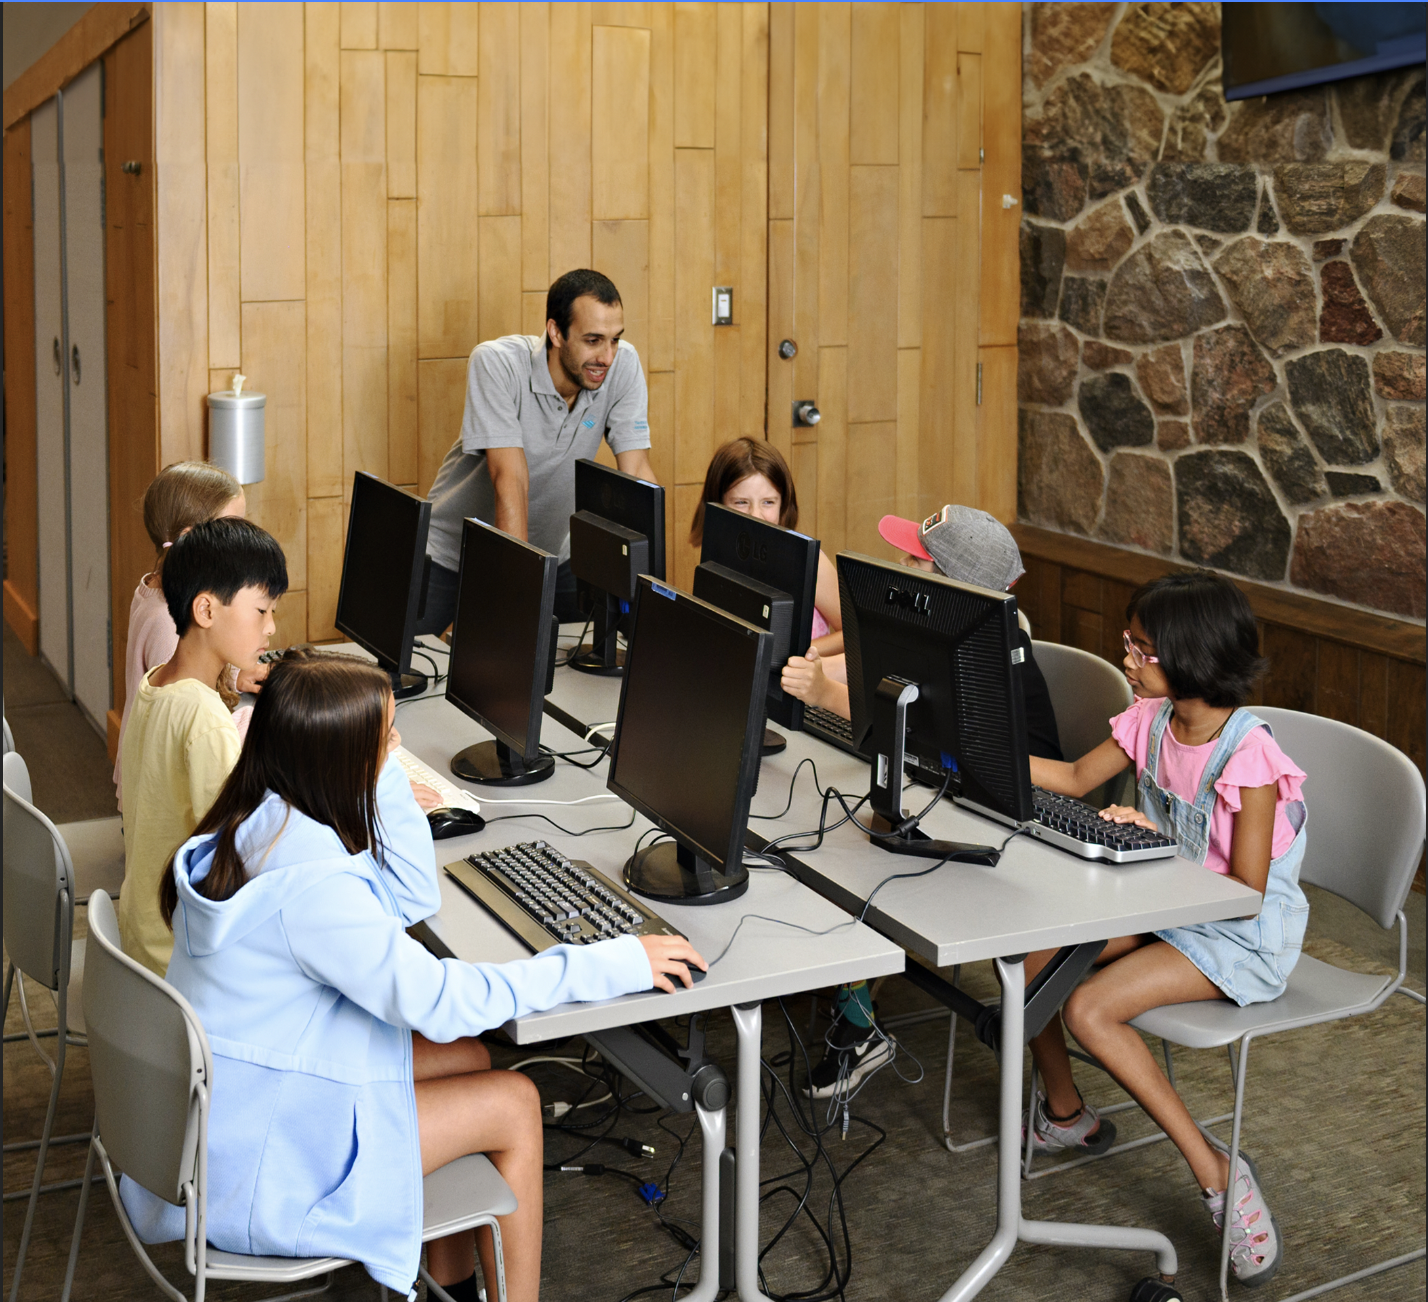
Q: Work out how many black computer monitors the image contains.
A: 6